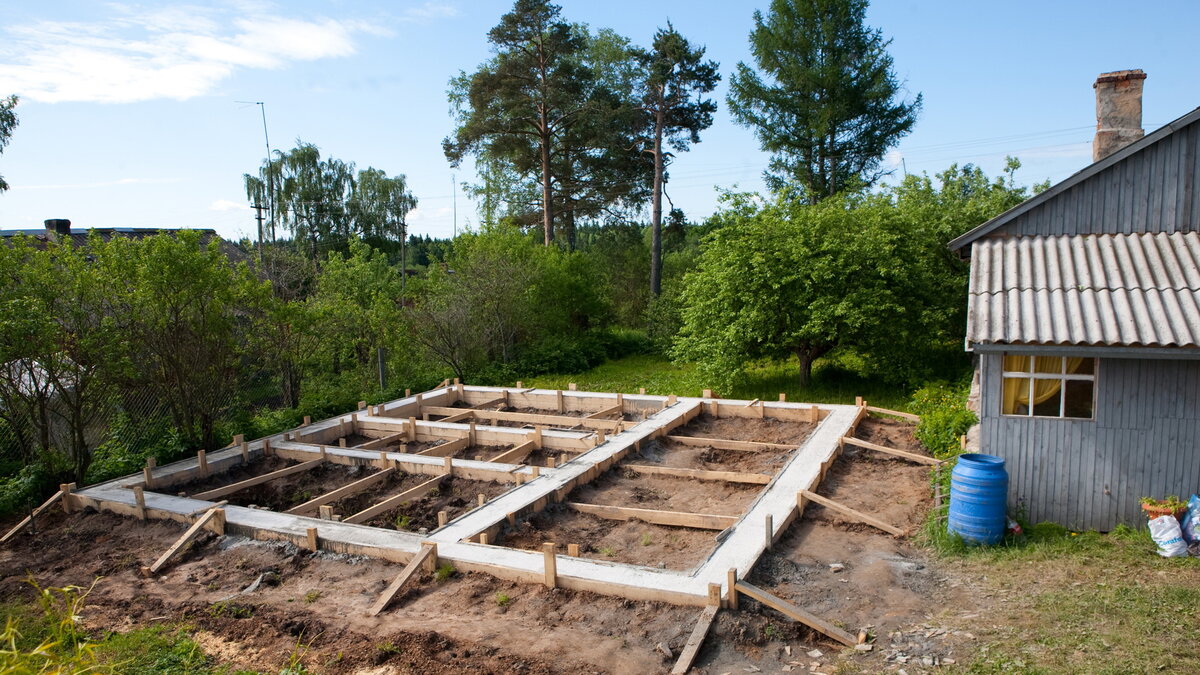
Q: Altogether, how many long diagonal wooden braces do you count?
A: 8